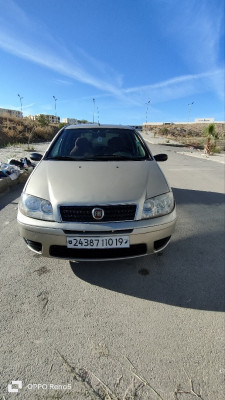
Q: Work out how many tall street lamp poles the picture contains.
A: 5